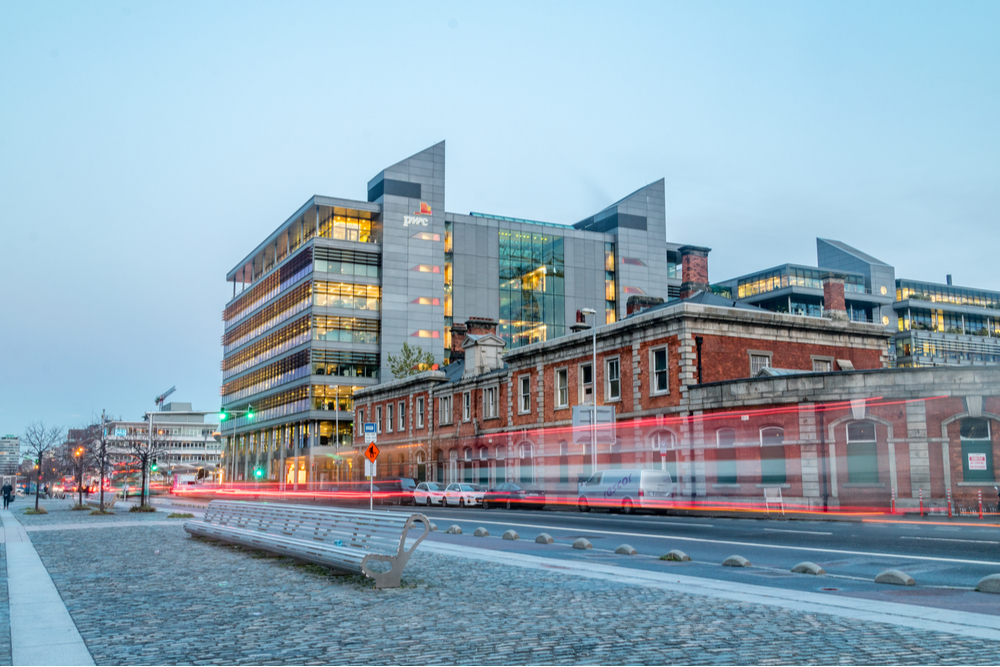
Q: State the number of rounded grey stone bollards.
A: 13